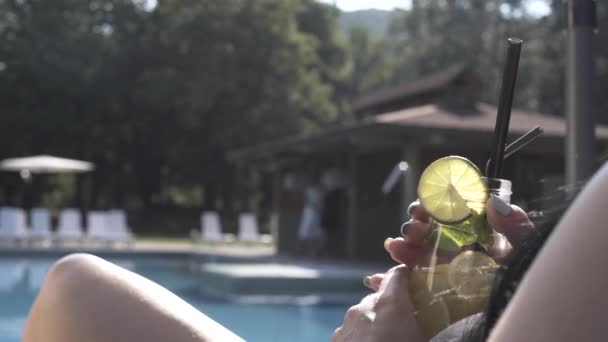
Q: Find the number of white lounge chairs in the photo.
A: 7